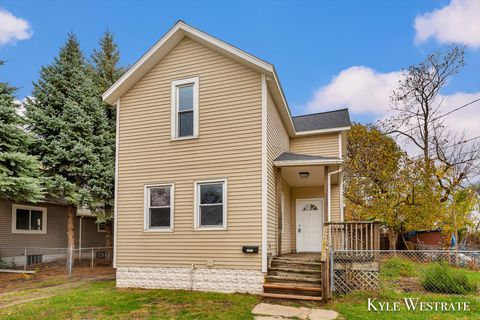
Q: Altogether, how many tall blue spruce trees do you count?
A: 3